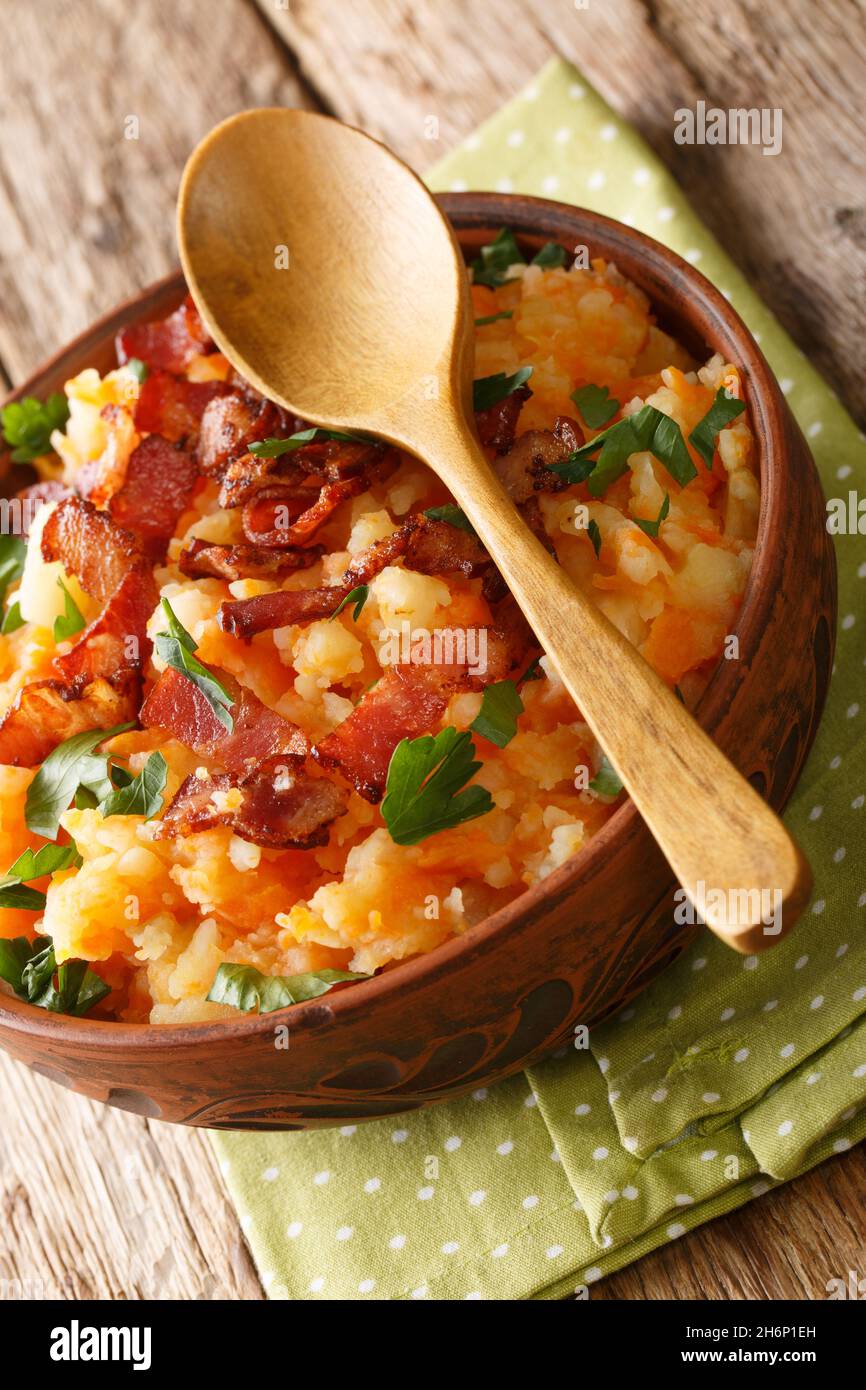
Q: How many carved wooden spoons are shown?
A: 1